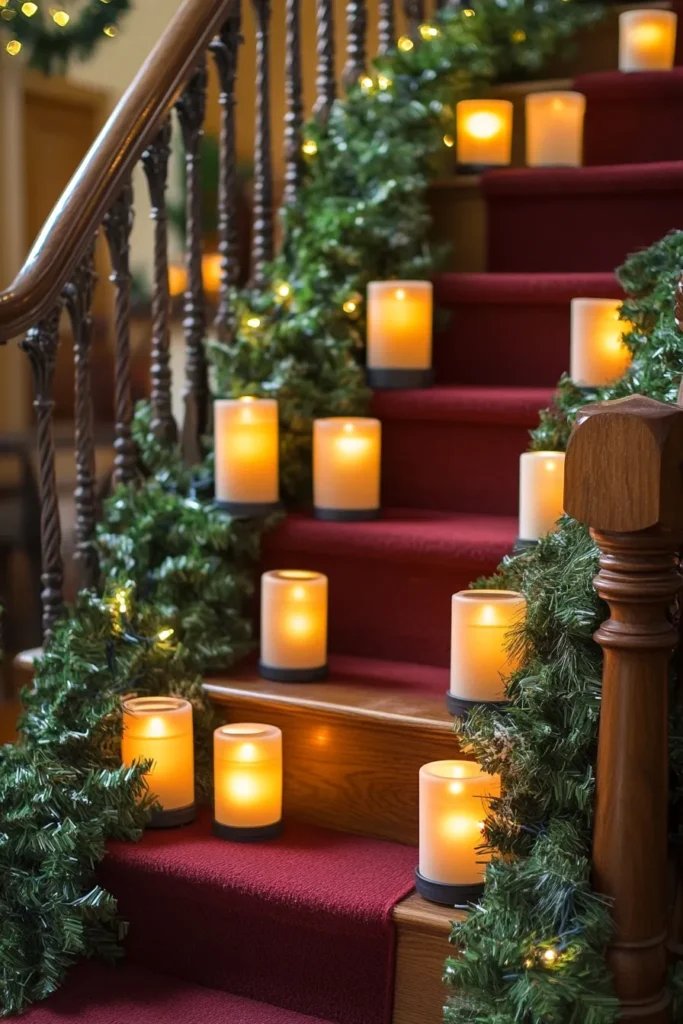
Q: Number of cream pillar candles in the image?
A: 13